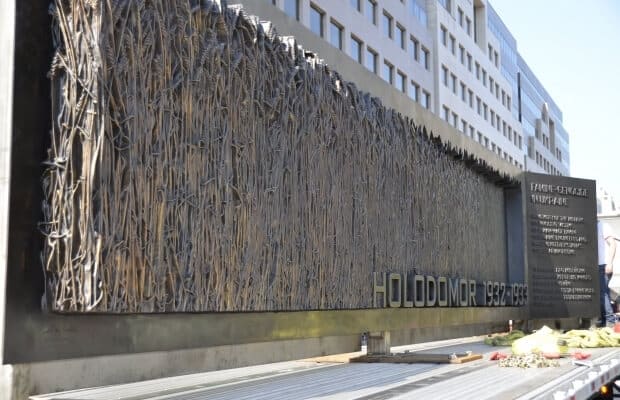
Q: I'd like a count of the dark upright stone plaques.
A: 1